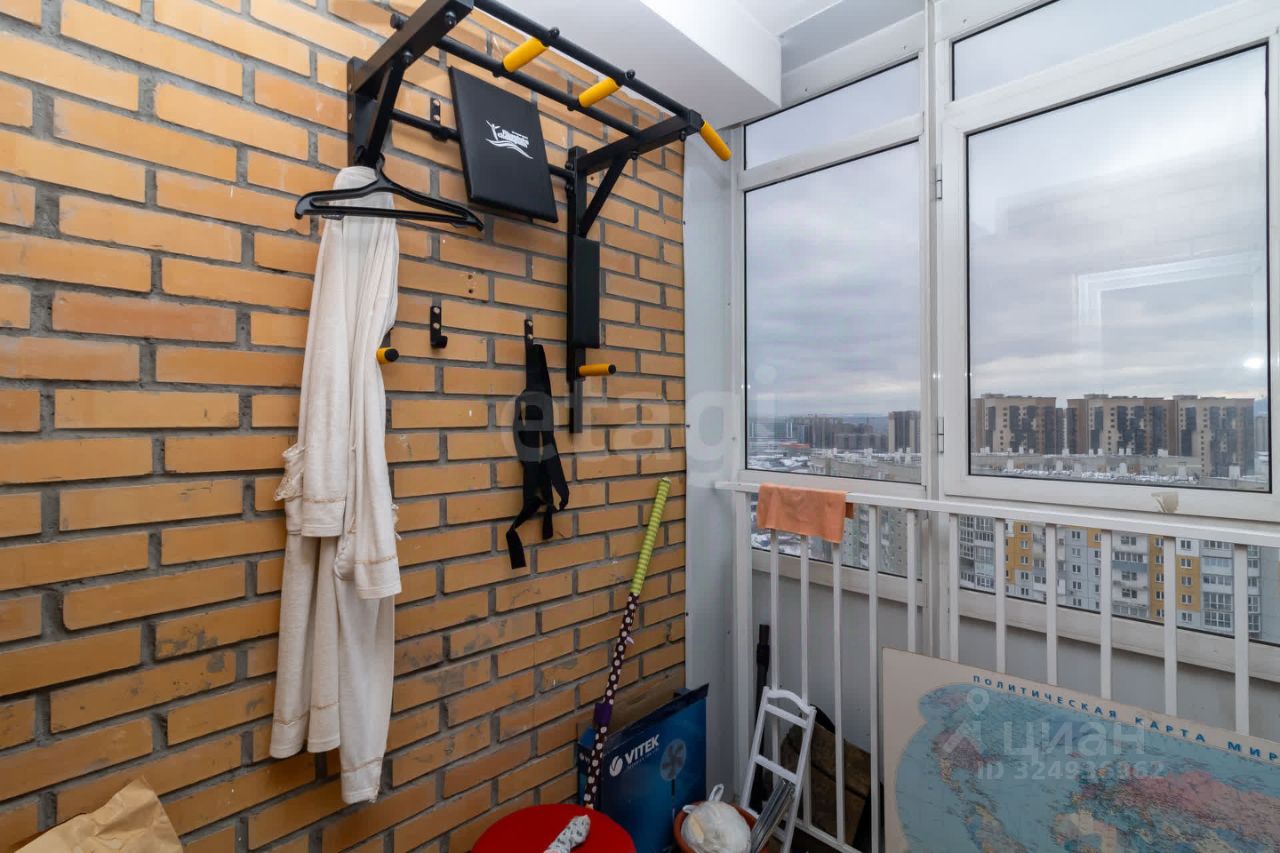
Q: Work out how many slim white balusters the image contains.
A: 11